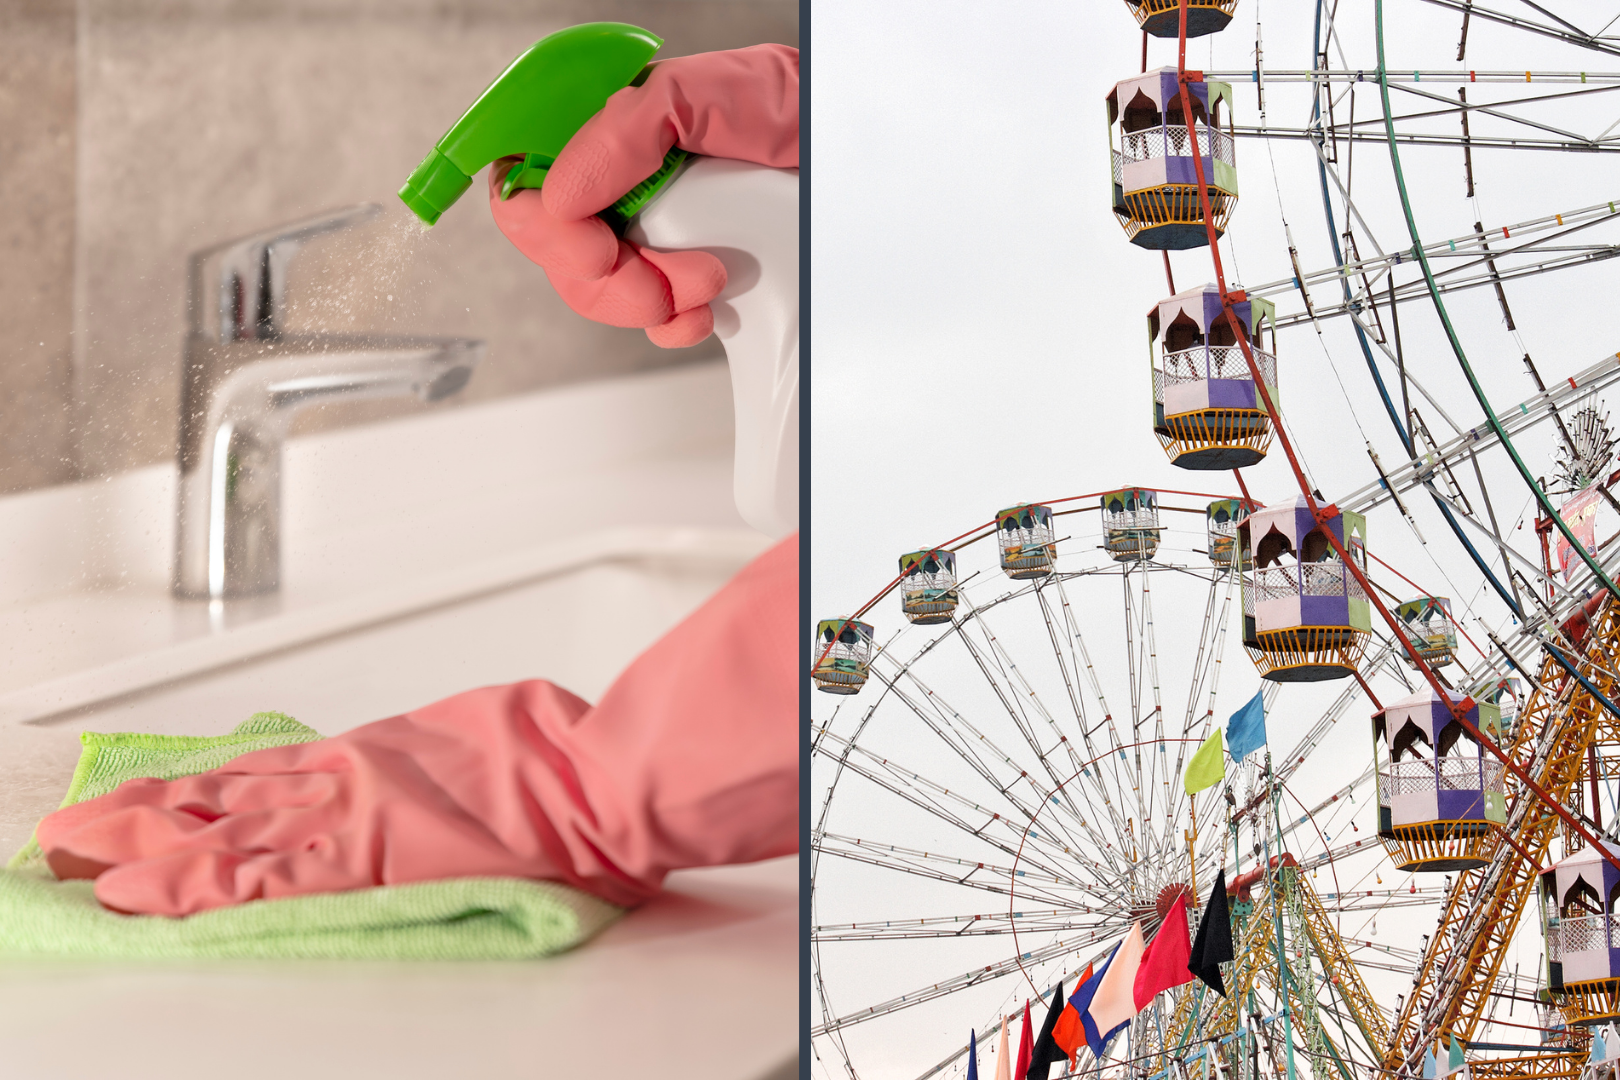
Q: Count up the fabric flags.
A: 11